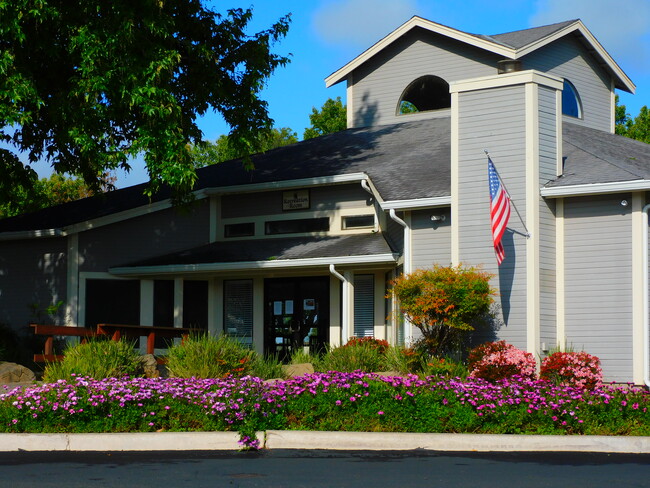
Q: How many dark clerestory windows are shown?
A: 3